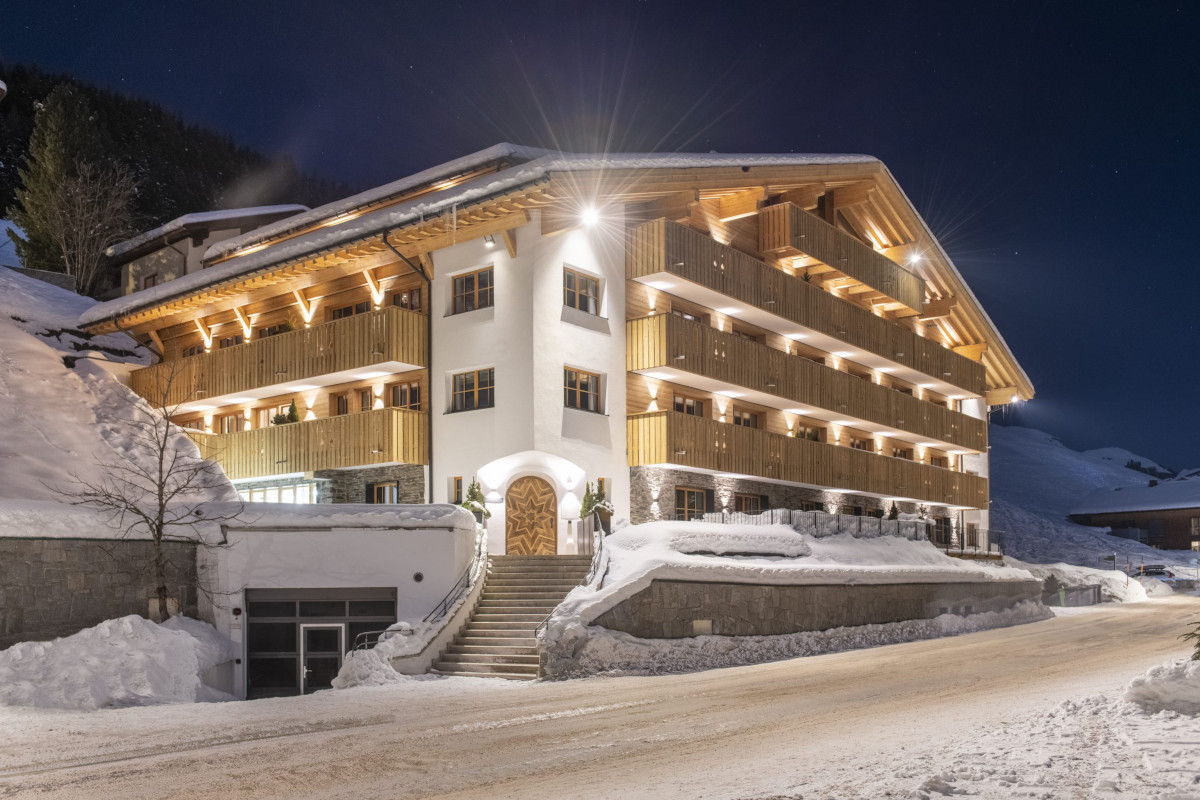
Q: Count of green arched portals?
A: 0